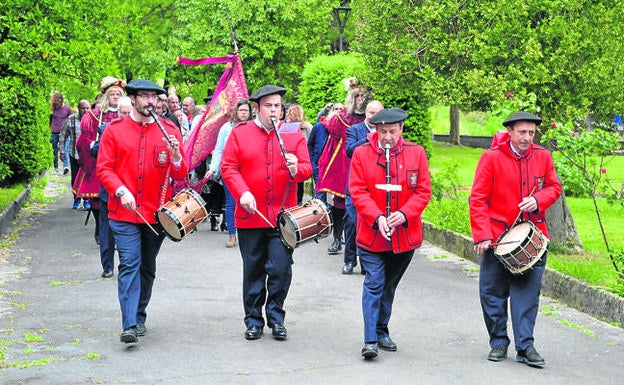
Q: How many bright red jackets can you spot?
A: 4